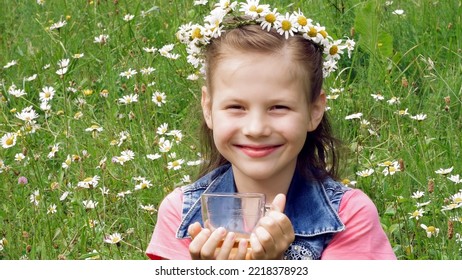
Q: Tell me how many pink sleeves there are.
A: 2